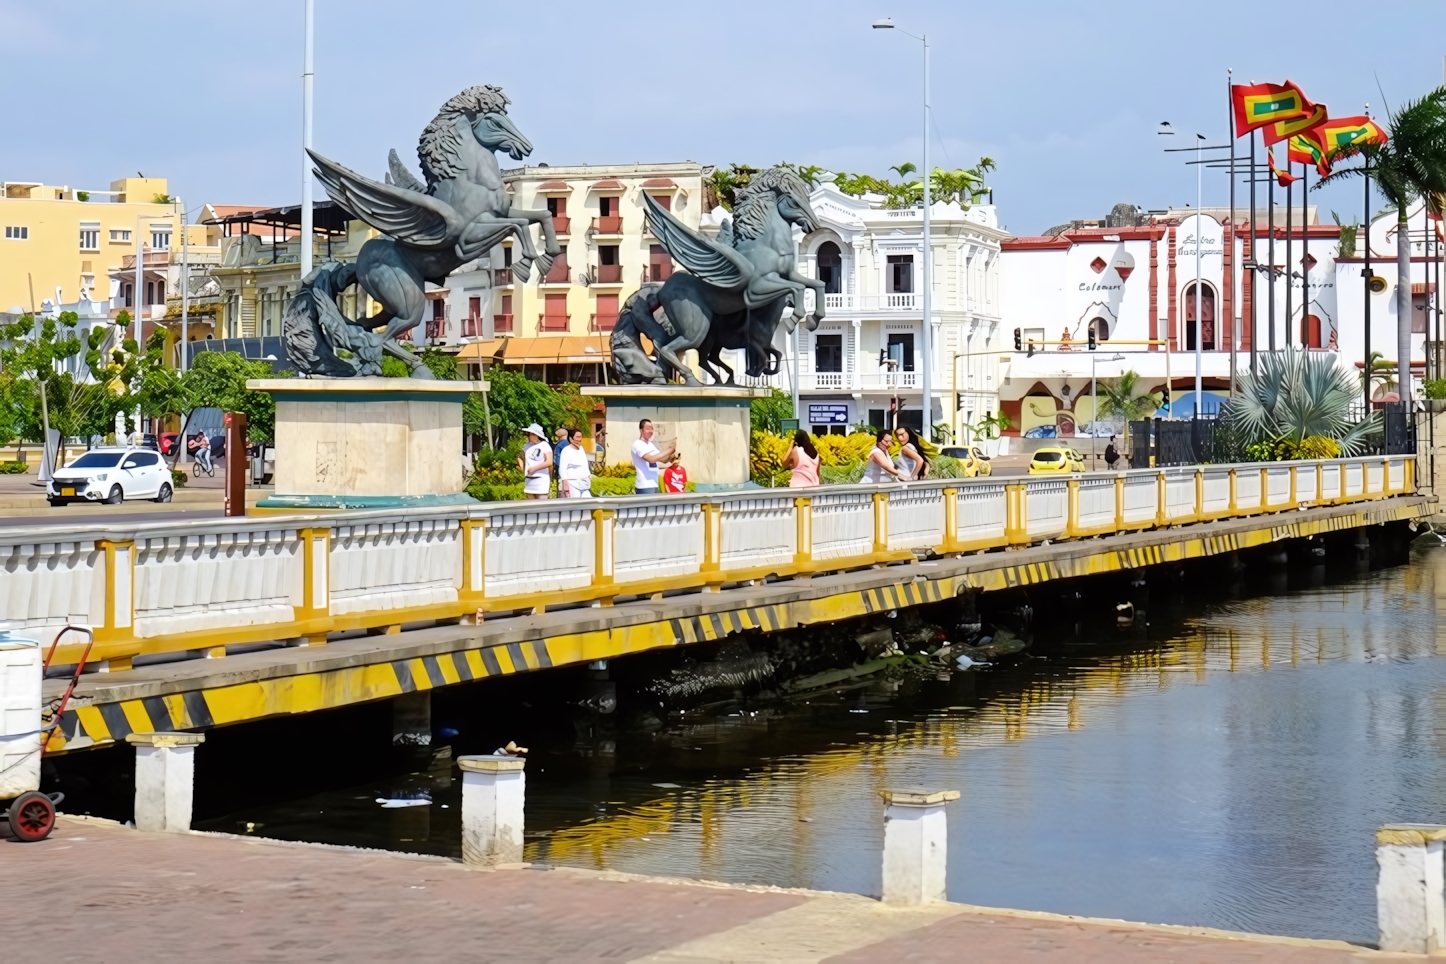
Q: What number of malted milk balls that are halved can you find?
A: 0